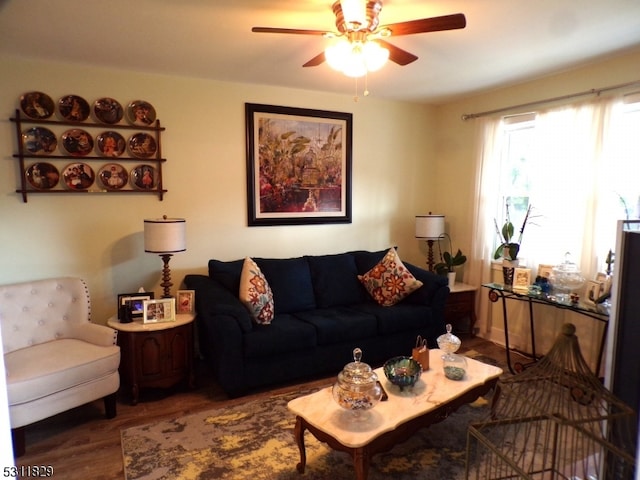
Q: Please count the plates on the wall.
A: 12